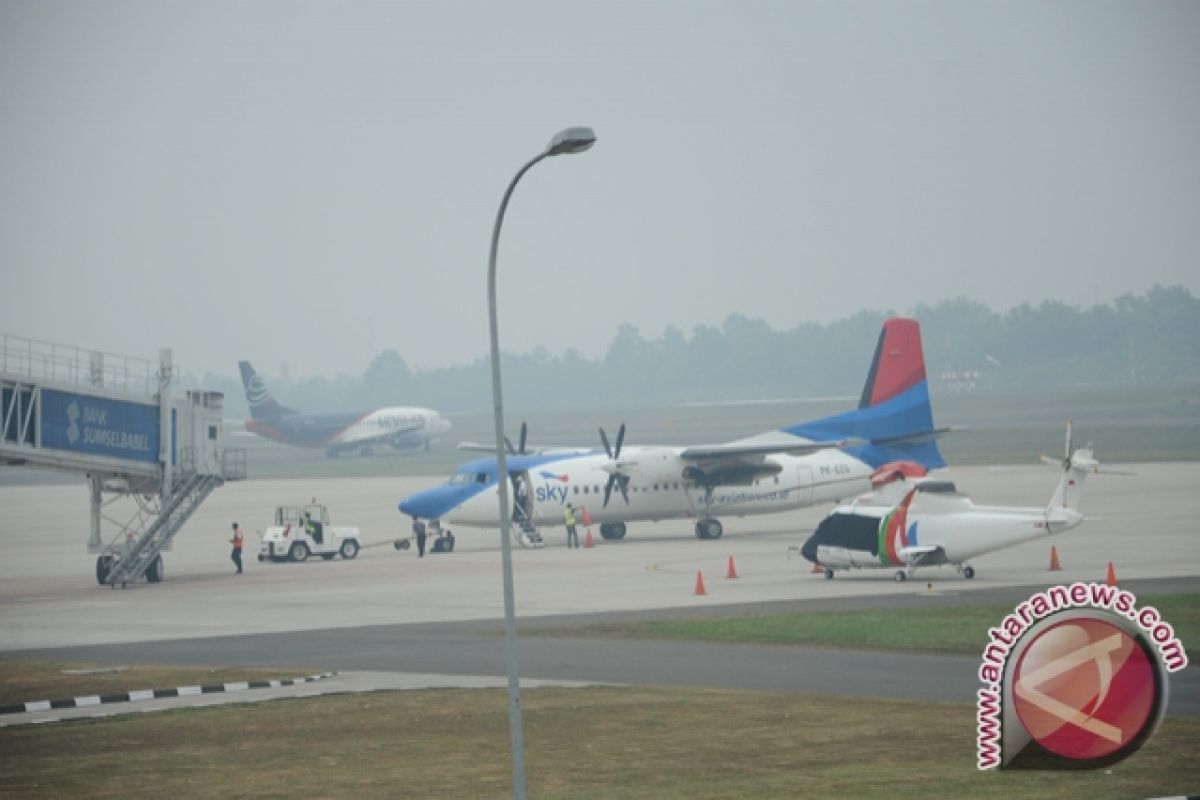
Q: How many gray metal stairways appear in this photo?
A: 1